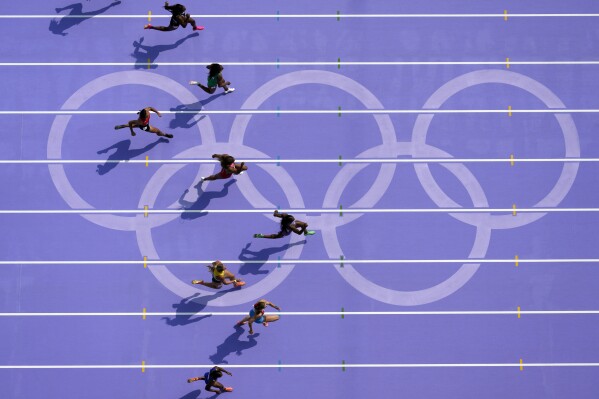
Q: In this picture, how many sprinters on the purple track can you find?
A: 8